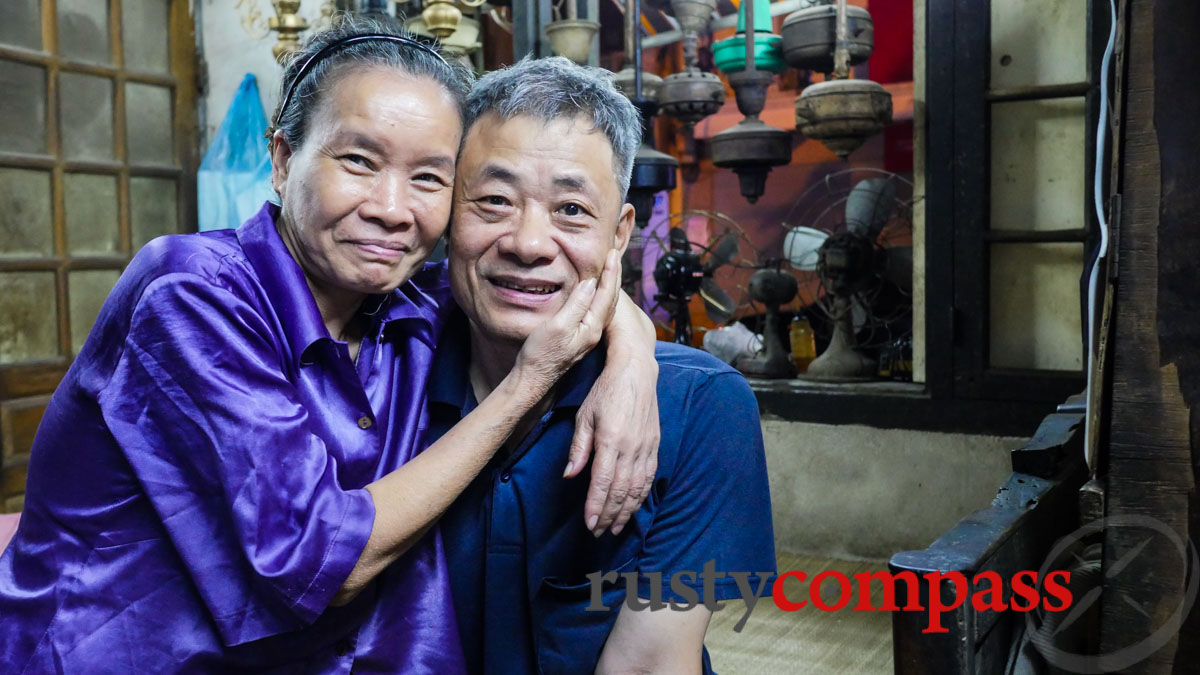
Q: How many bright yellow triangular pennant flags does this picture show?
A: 0